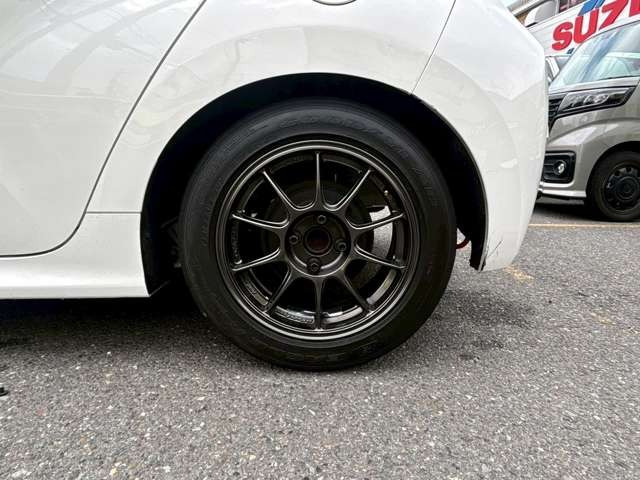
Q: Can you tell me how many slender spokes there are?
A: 10